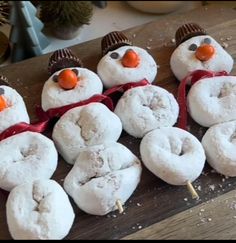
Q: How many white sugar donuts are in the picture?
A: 12